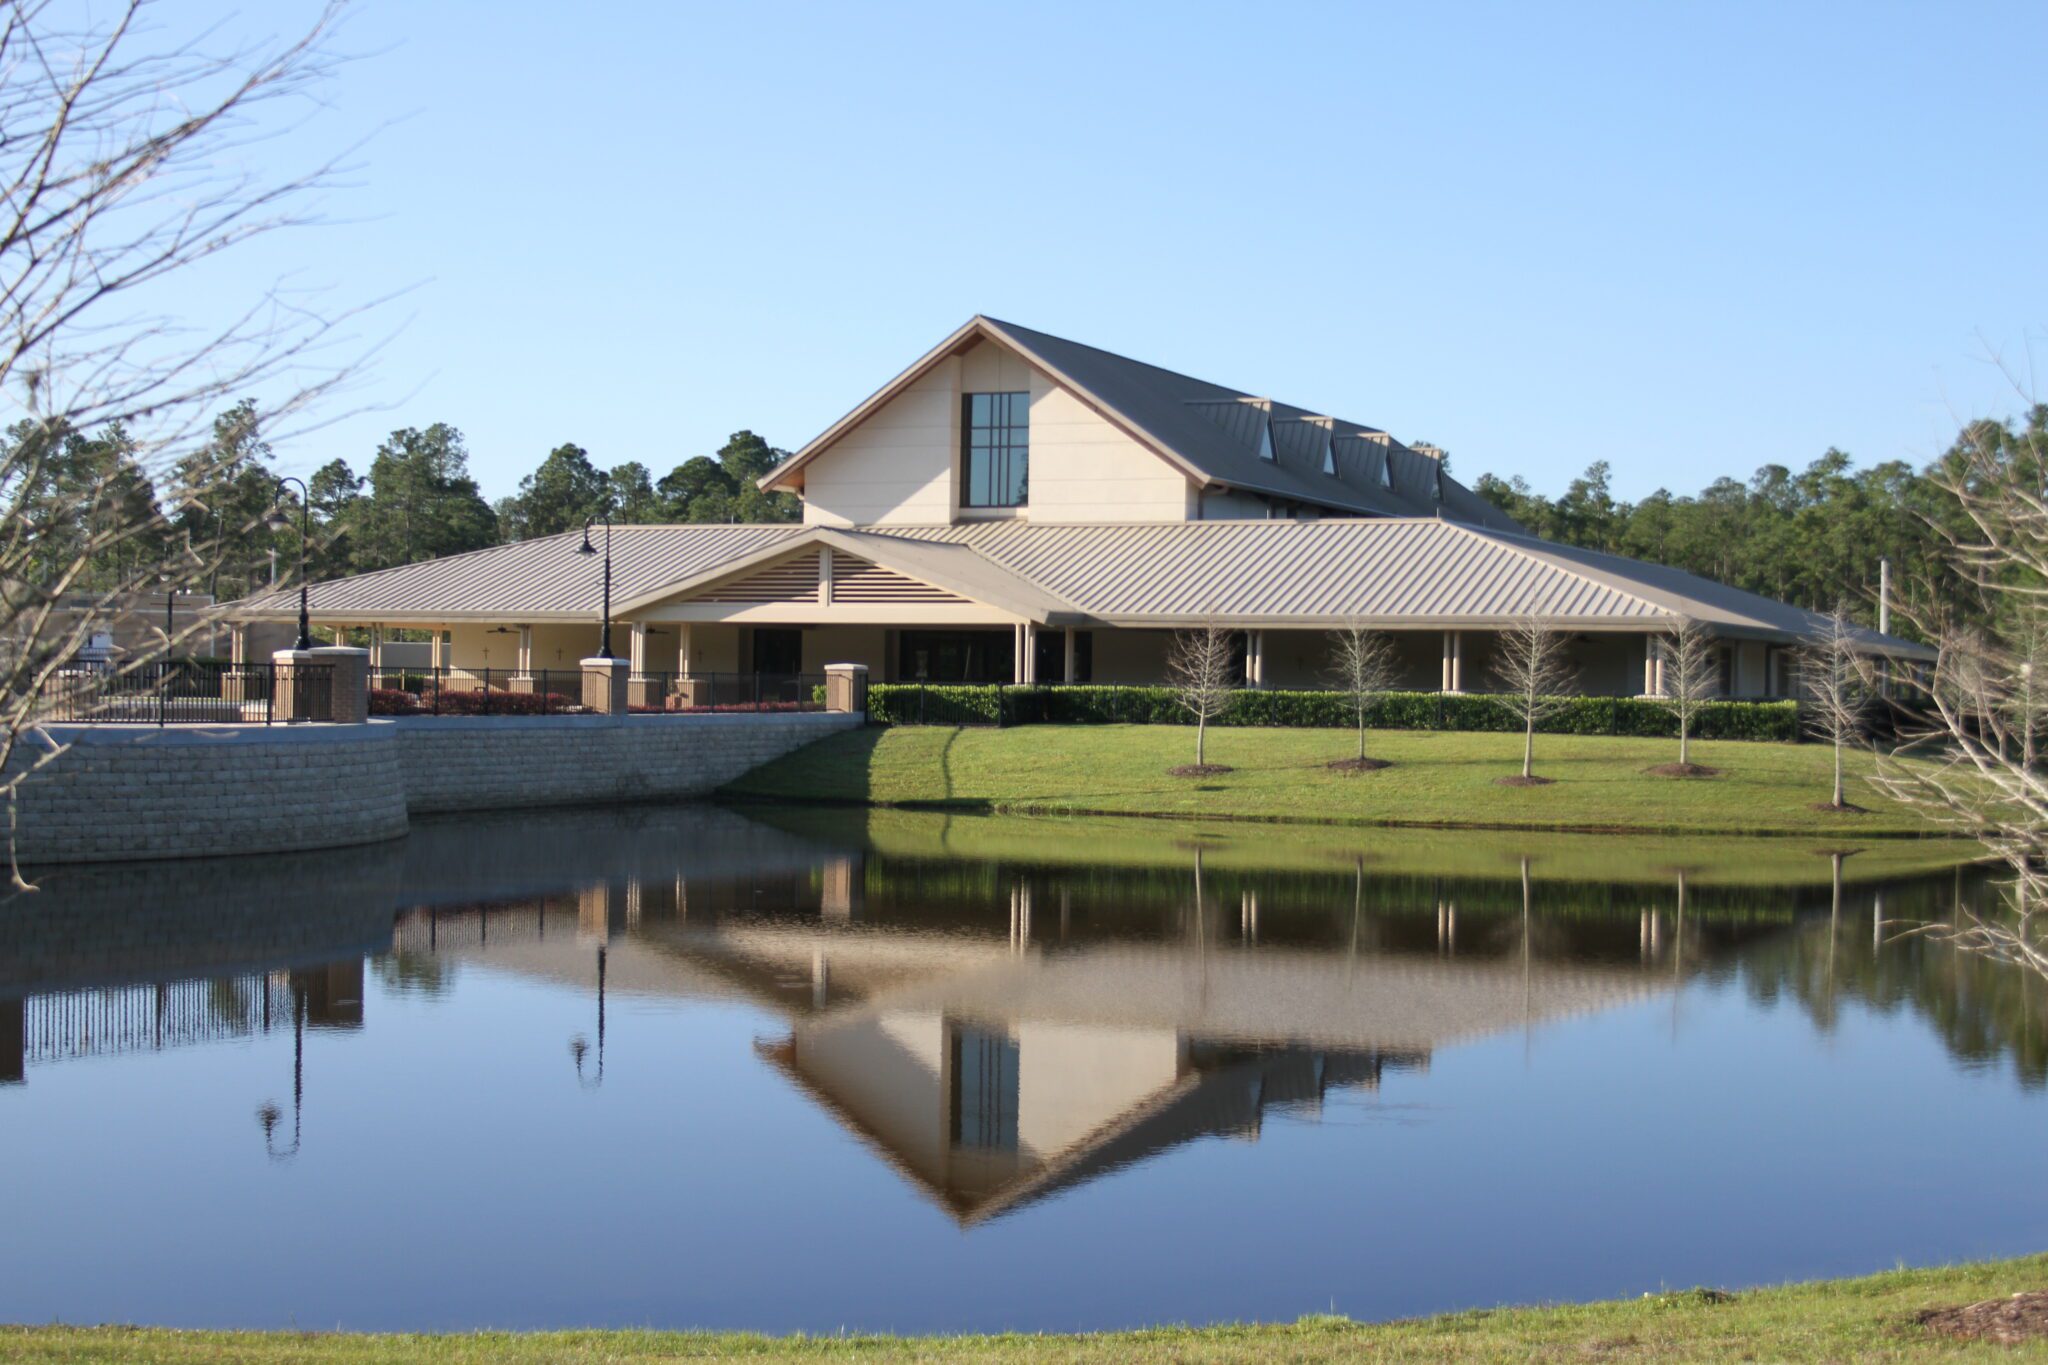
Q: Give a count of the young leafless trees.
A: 5